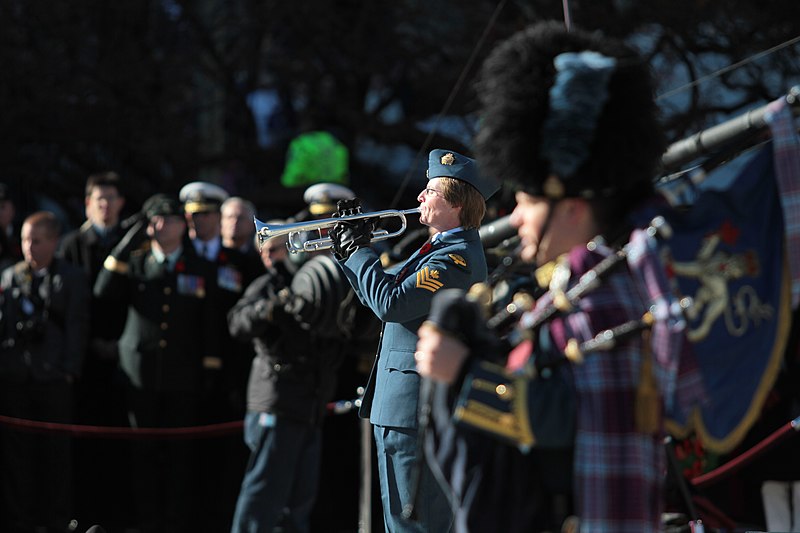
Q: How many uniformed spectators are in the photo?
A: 3